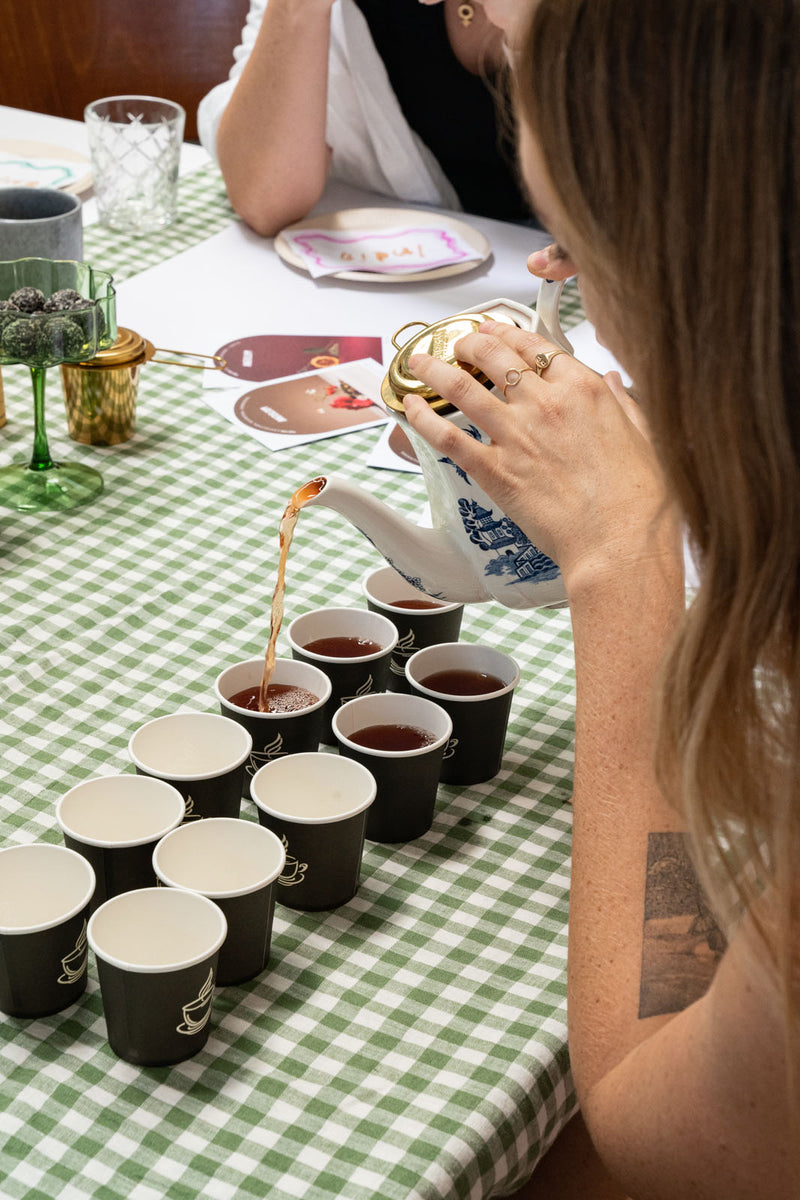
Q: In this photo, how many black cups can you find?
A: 11